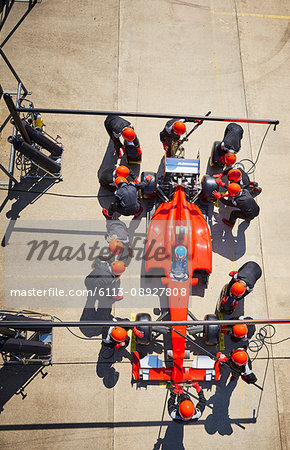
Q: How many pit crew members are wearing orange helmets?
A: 14